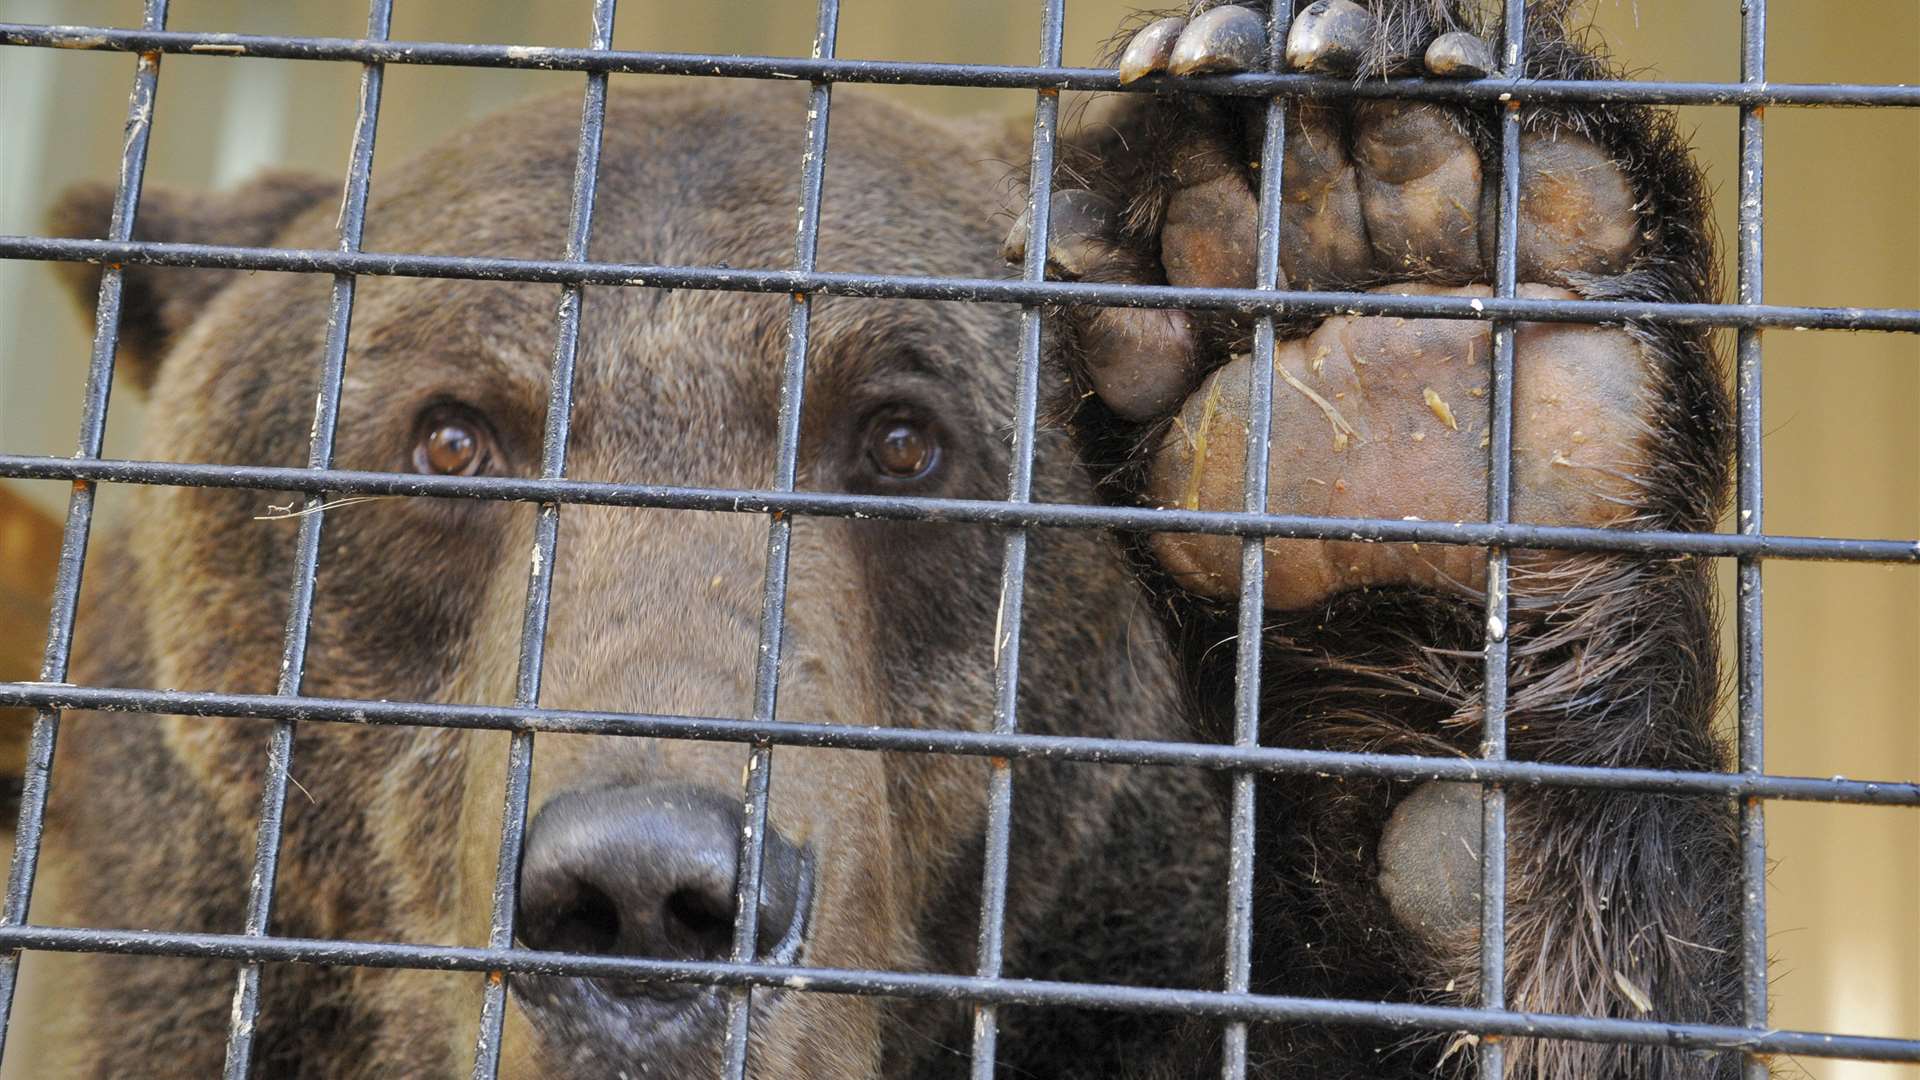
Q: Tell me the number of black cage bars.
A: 13